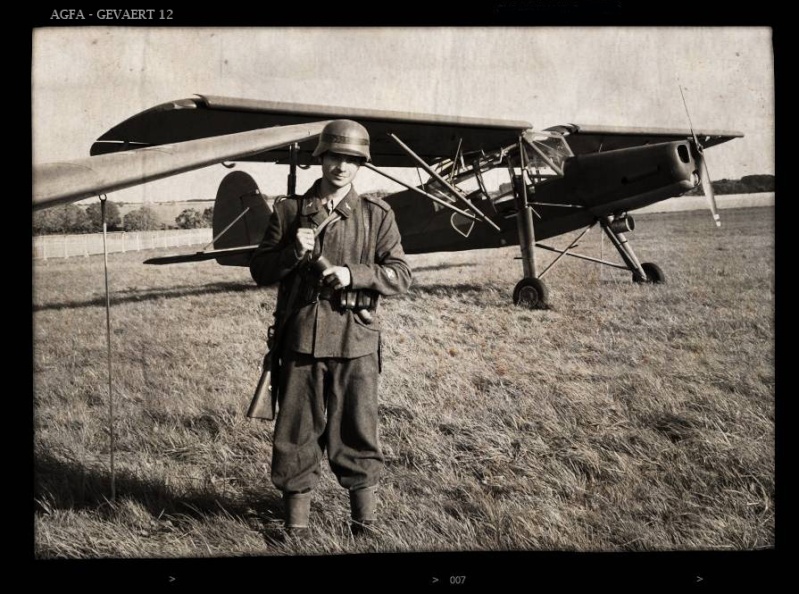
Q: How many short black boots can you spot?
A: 2